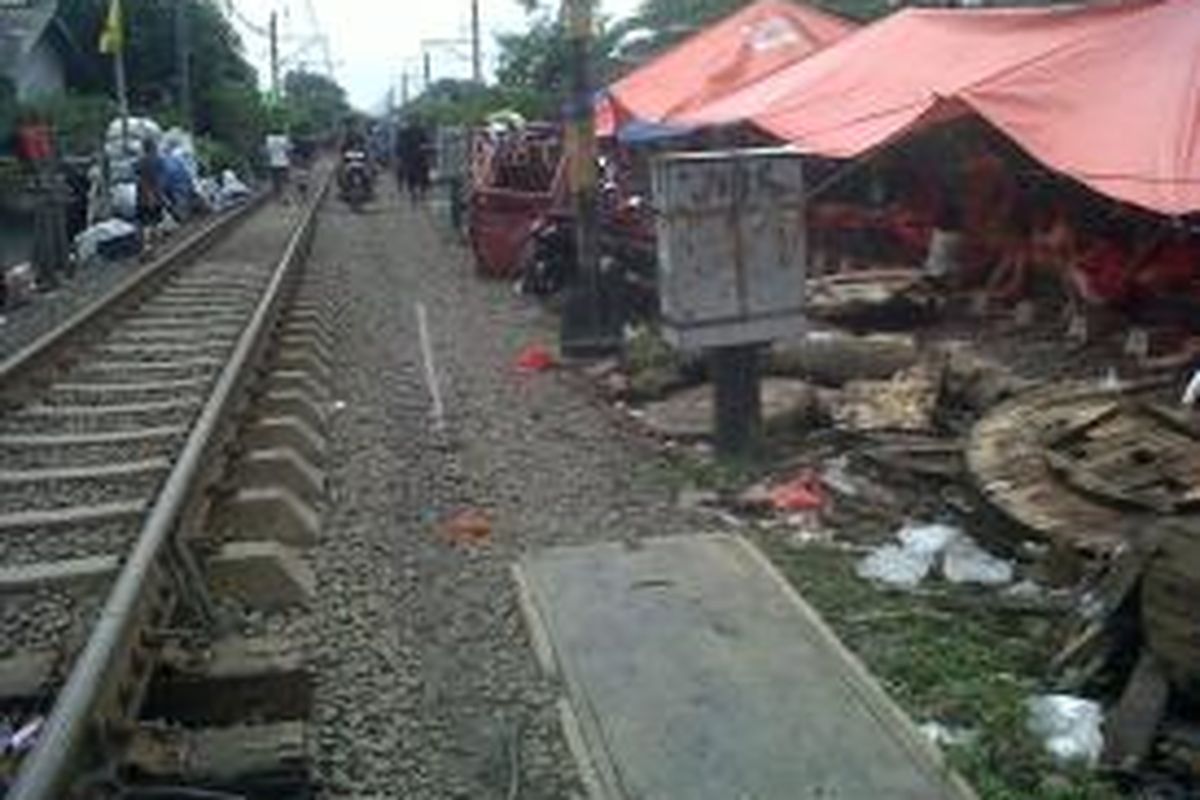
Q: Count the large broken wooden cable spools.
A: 1